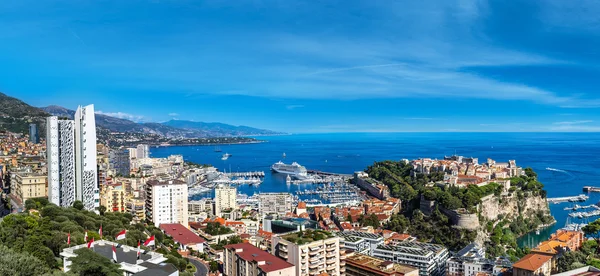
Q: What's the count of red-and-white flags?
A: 8